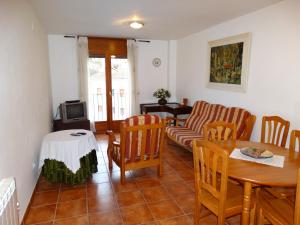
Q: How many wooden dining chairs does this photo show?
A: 5